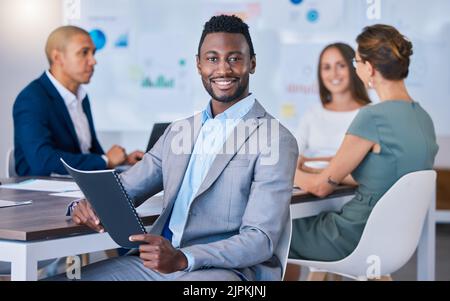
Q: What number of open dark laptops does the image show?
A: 1